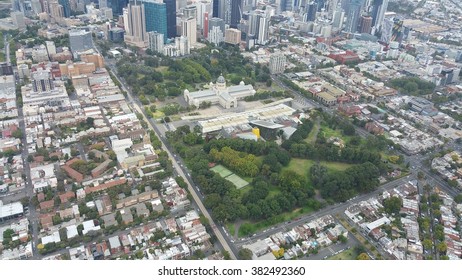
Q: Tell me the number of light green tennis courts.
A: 2